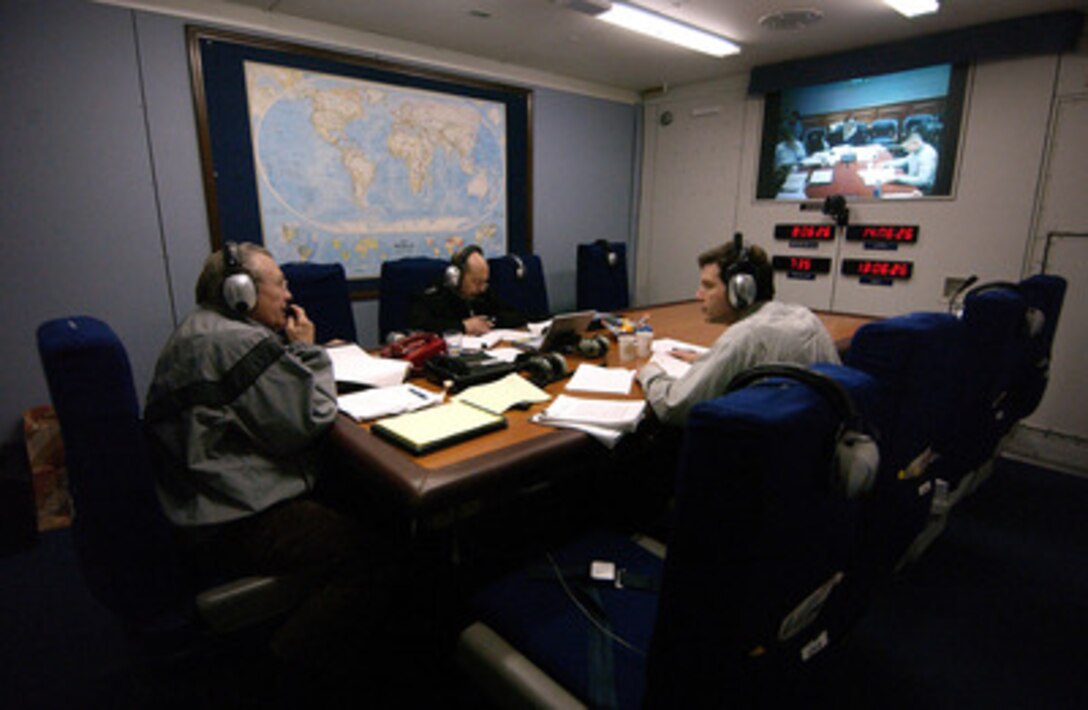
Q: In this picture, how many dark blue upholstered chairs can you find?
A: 9